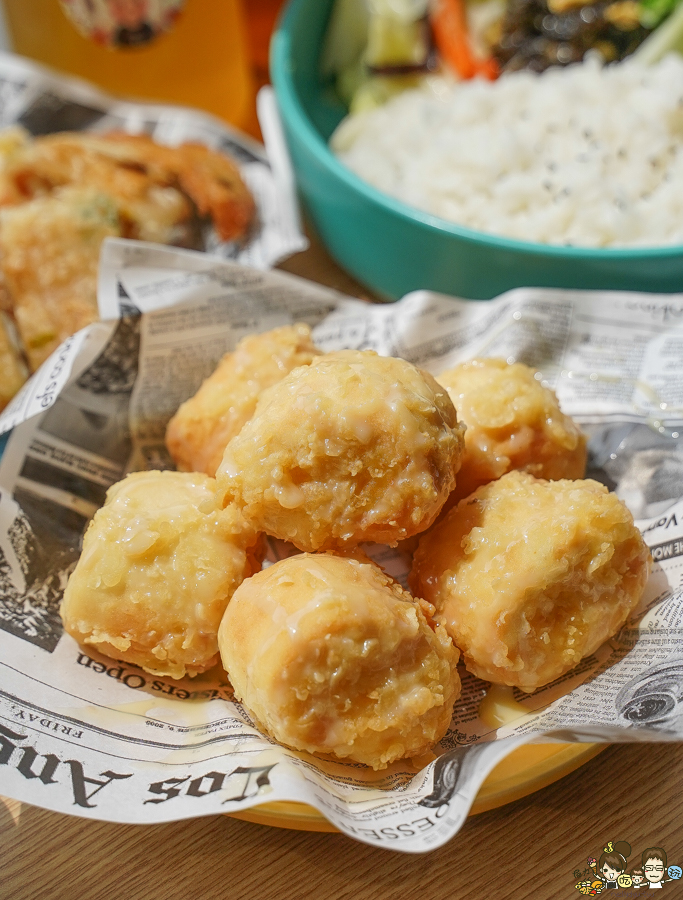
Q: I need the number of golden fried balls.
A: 6